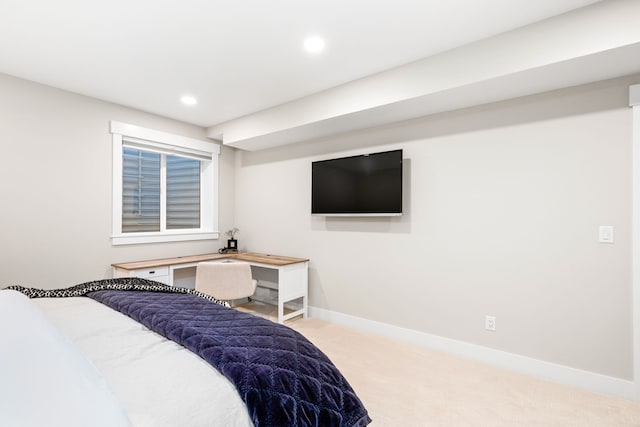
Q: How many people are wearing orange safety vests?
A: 0